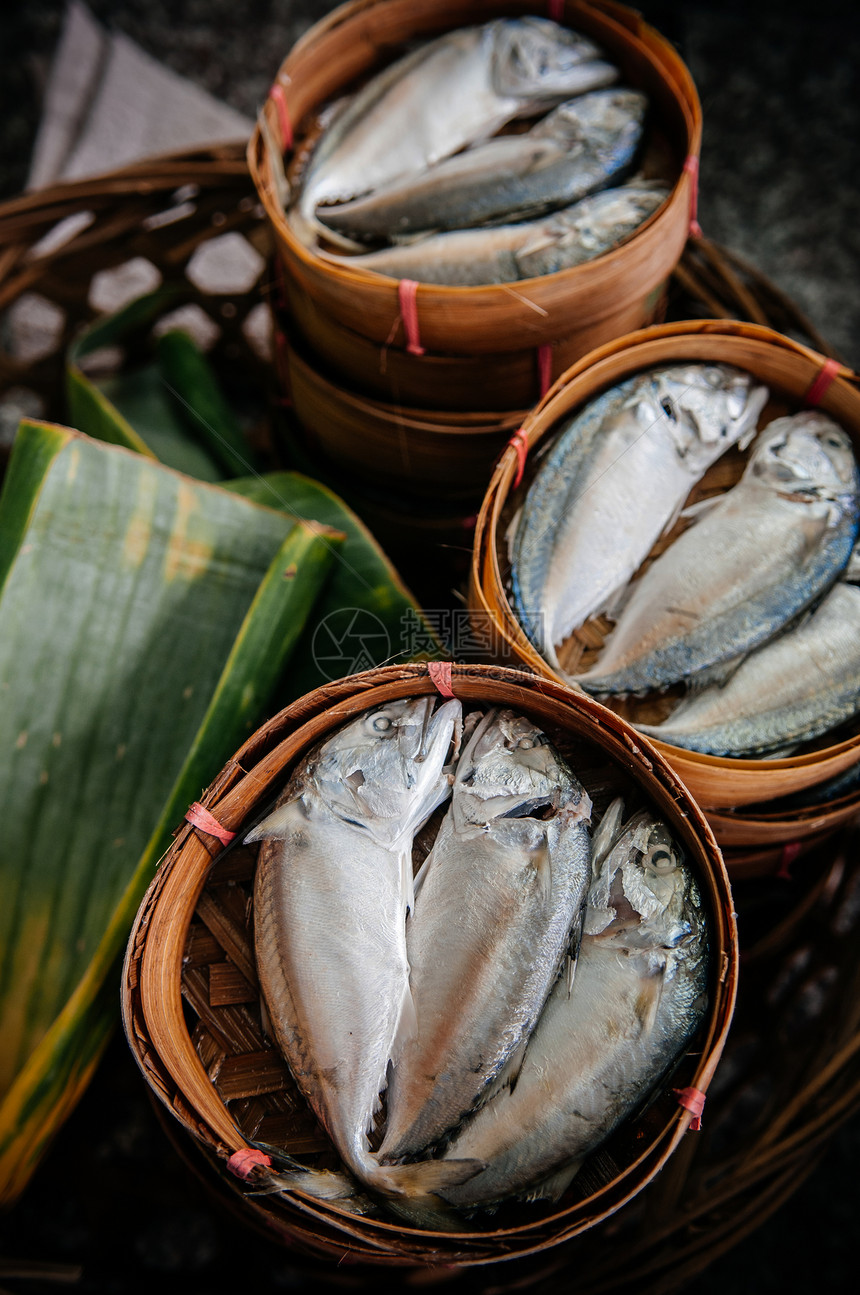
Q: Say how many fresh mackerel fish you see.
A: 9